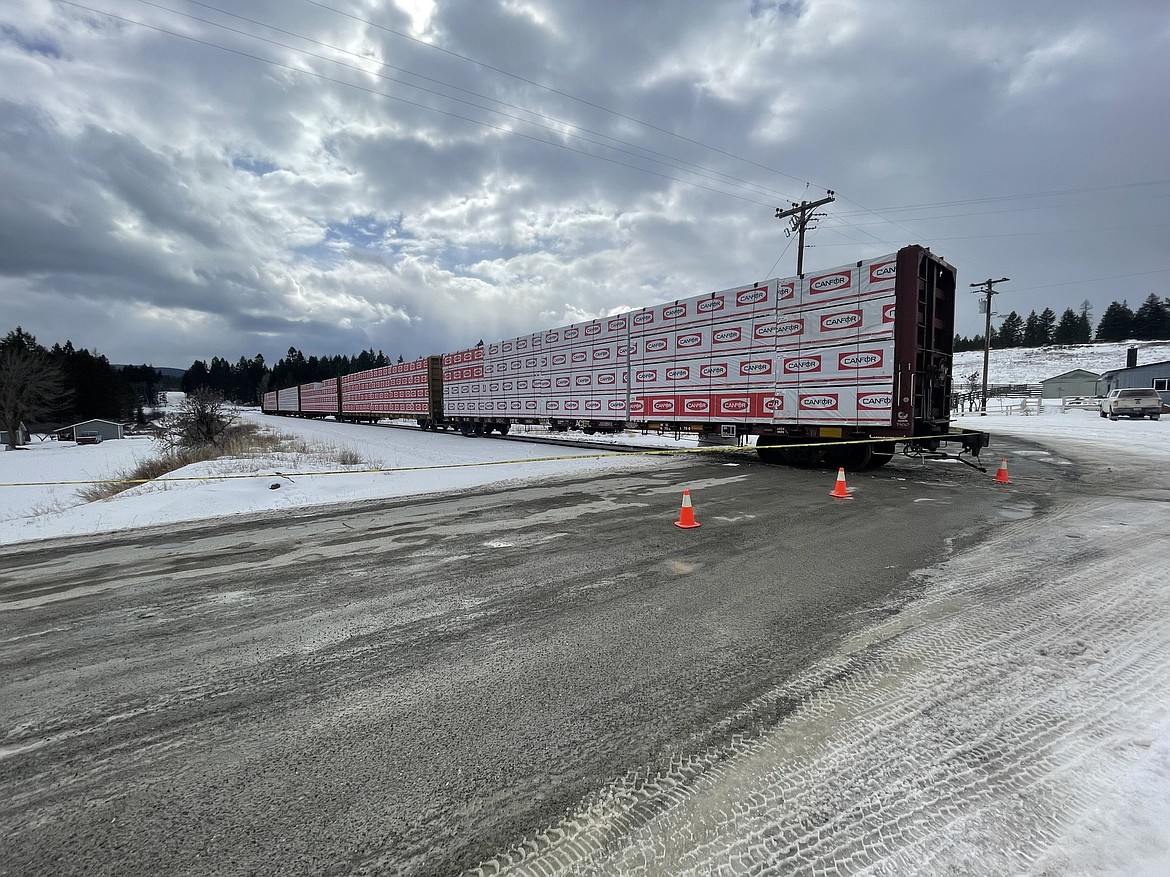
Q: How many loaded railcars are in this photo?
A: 5